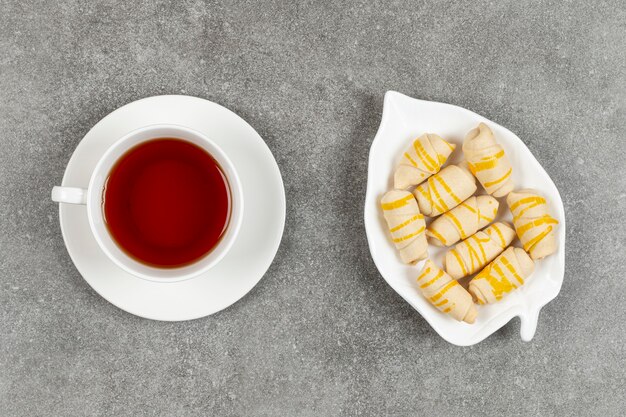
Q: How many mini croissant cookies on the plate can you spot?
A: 9